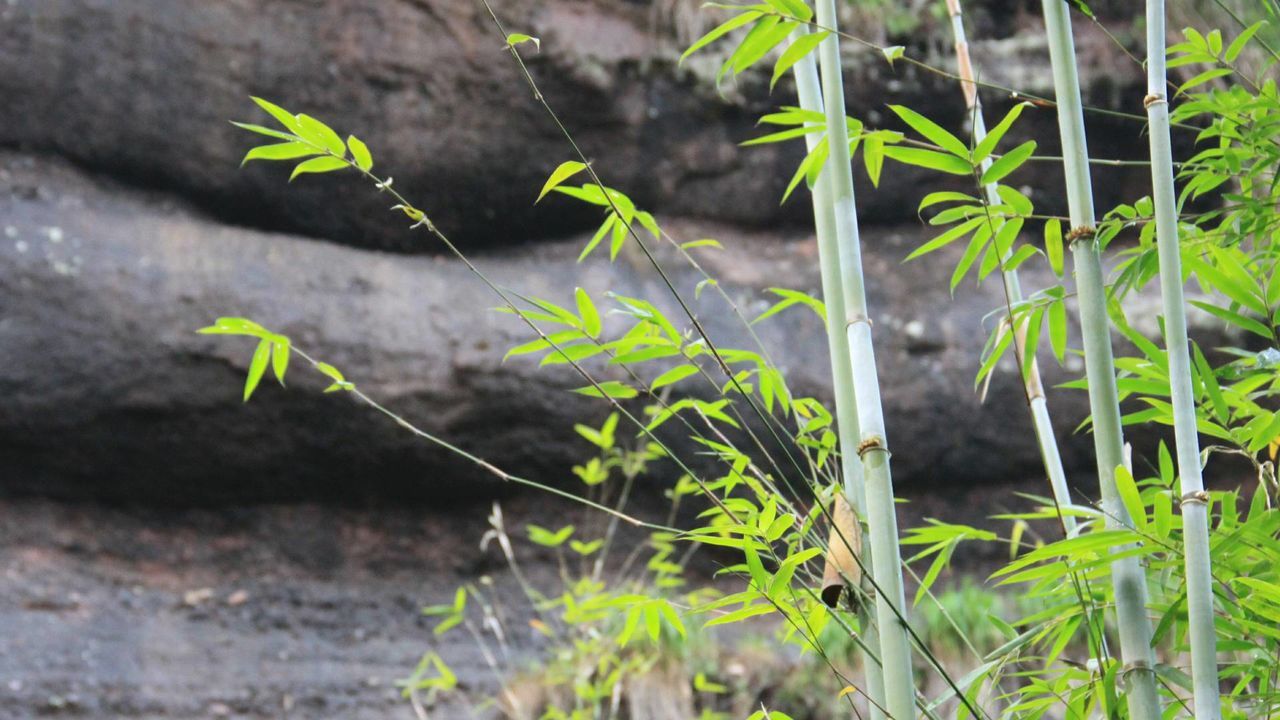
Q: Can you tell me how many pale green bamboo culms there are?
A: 5